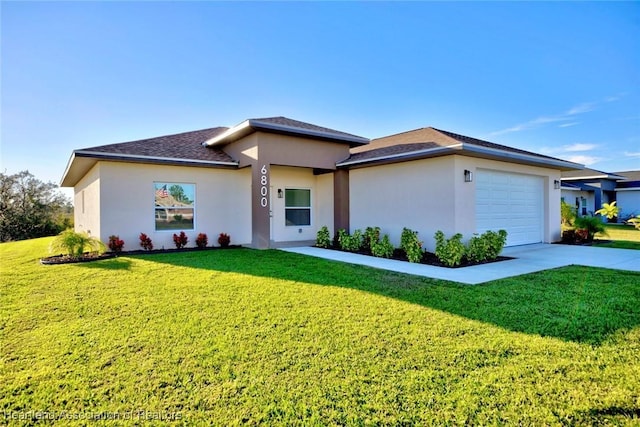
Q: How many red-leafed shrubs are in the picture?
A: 5